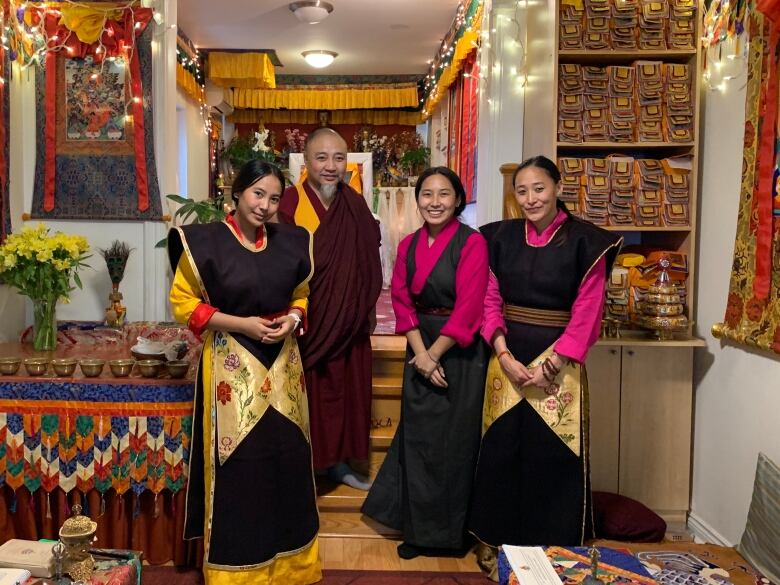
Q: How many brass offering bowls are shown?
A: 7